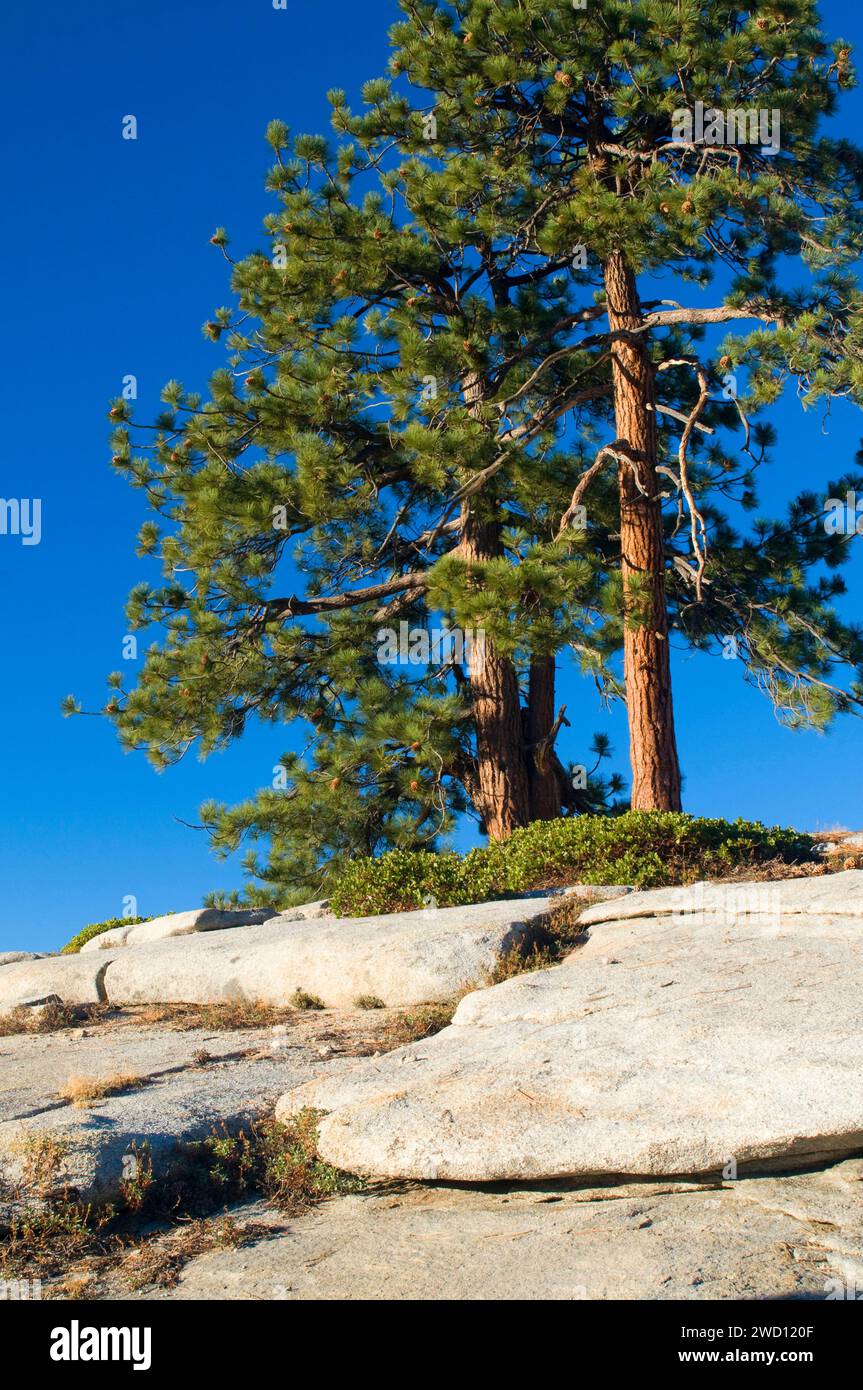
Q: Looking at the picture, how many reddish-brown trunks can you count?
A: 3